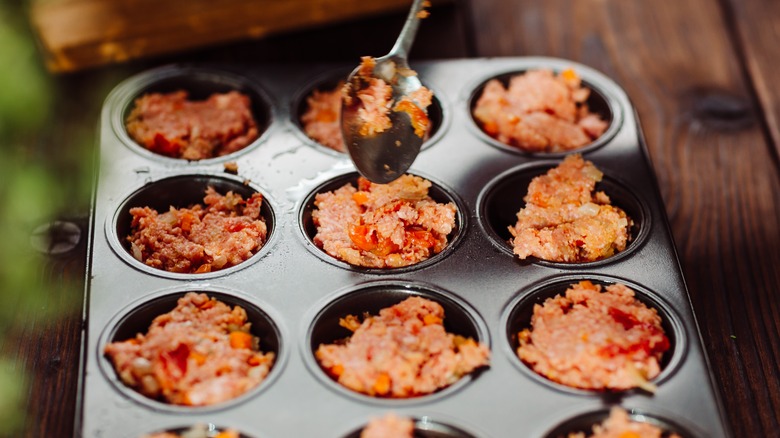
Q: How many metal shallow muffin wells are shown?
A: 12